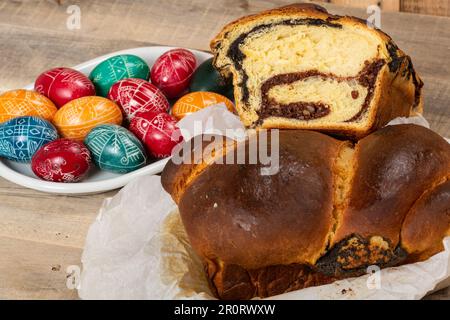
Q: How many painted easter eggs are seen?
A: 12